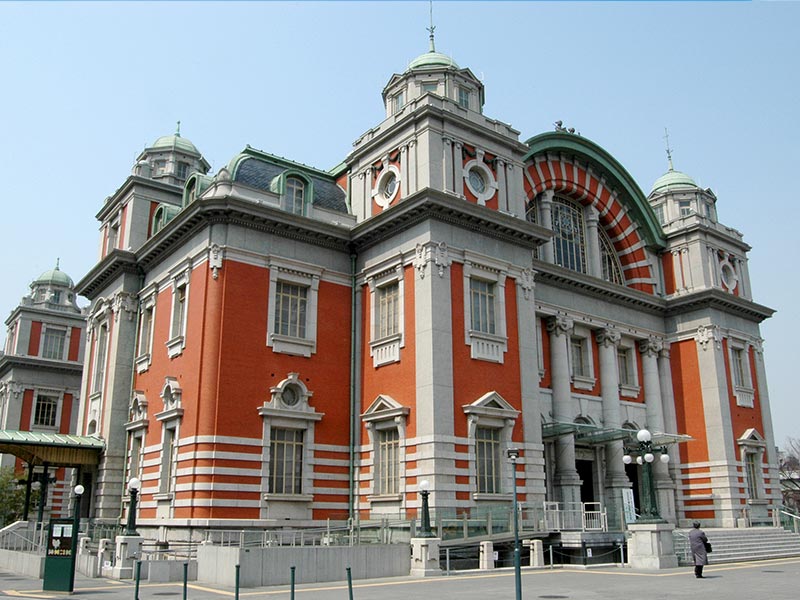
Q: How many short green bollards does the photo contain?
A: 5